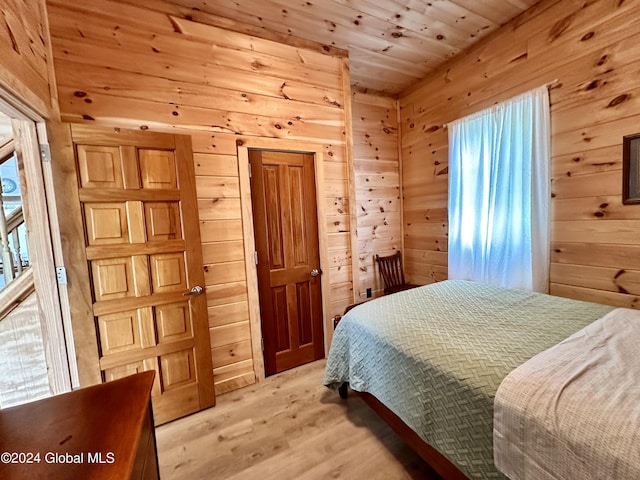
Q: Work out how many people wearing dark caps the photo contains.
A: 0